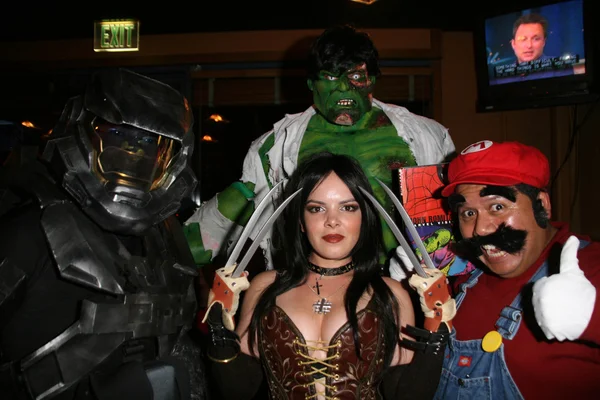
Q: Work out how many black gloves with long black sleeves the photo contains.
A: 2